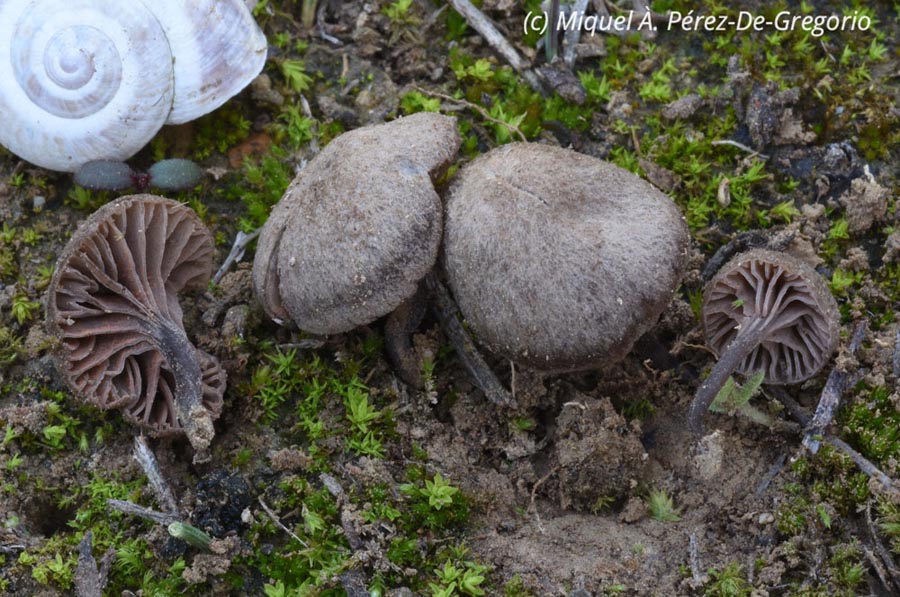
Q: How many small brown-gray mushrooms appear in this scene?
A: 4